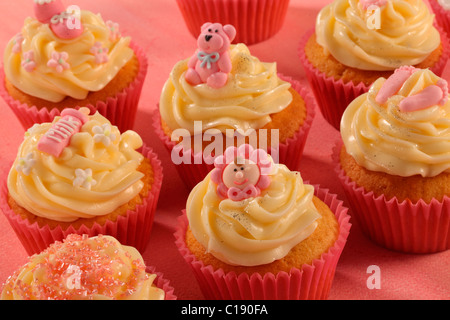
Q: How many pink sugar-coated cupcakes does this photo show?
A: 1